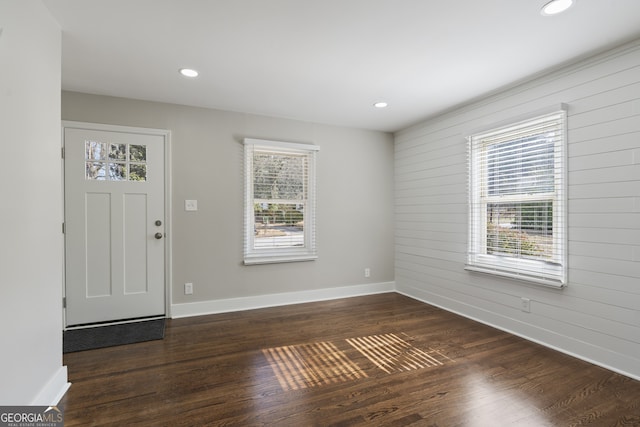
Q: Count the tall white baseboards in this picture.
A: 3